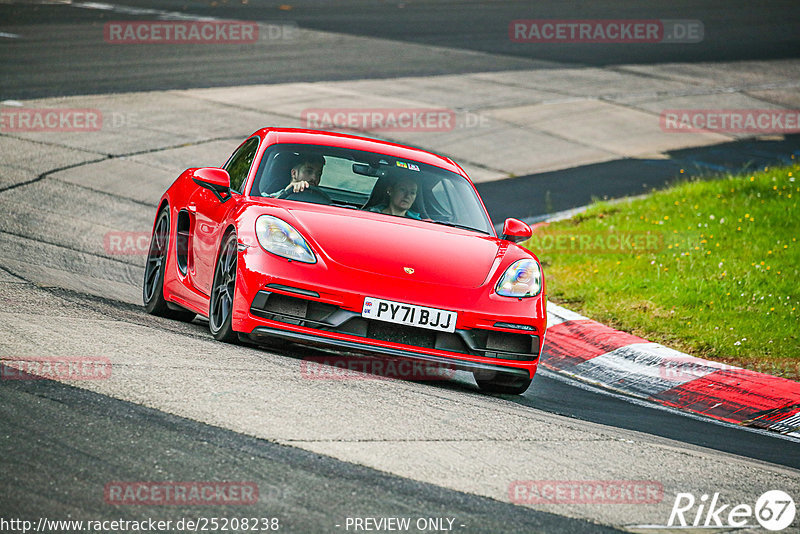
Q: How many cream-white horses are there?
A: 0